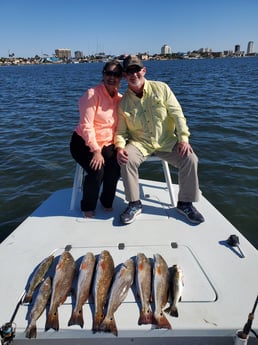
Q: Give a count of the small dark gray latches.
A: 3